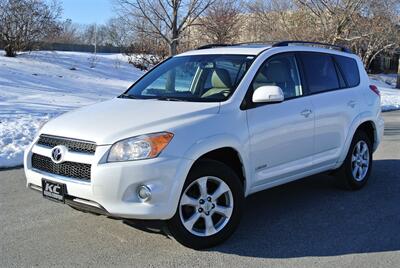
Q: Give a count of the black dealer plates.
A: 1